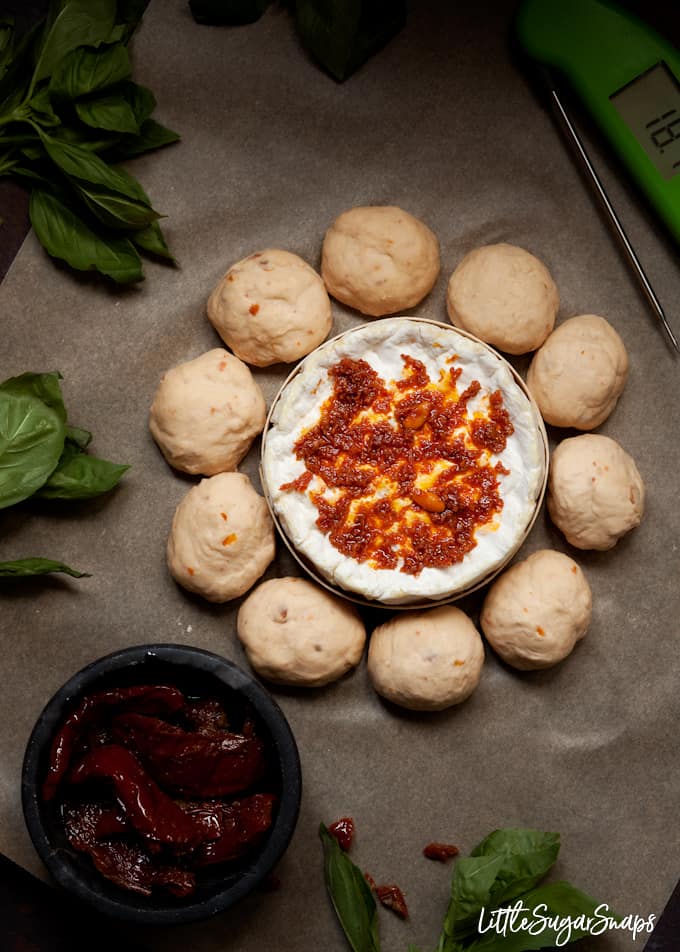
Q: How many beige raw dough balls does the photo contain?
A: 10